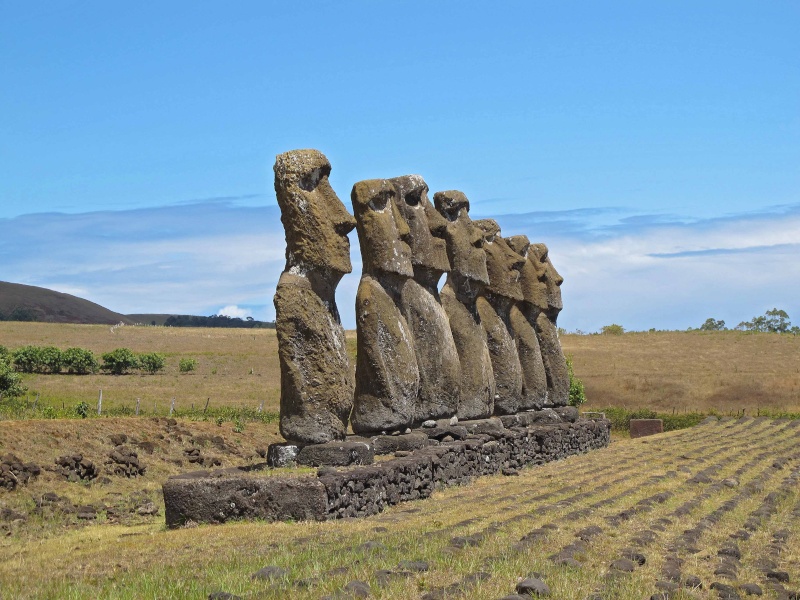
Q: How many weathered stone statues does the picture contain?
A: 7